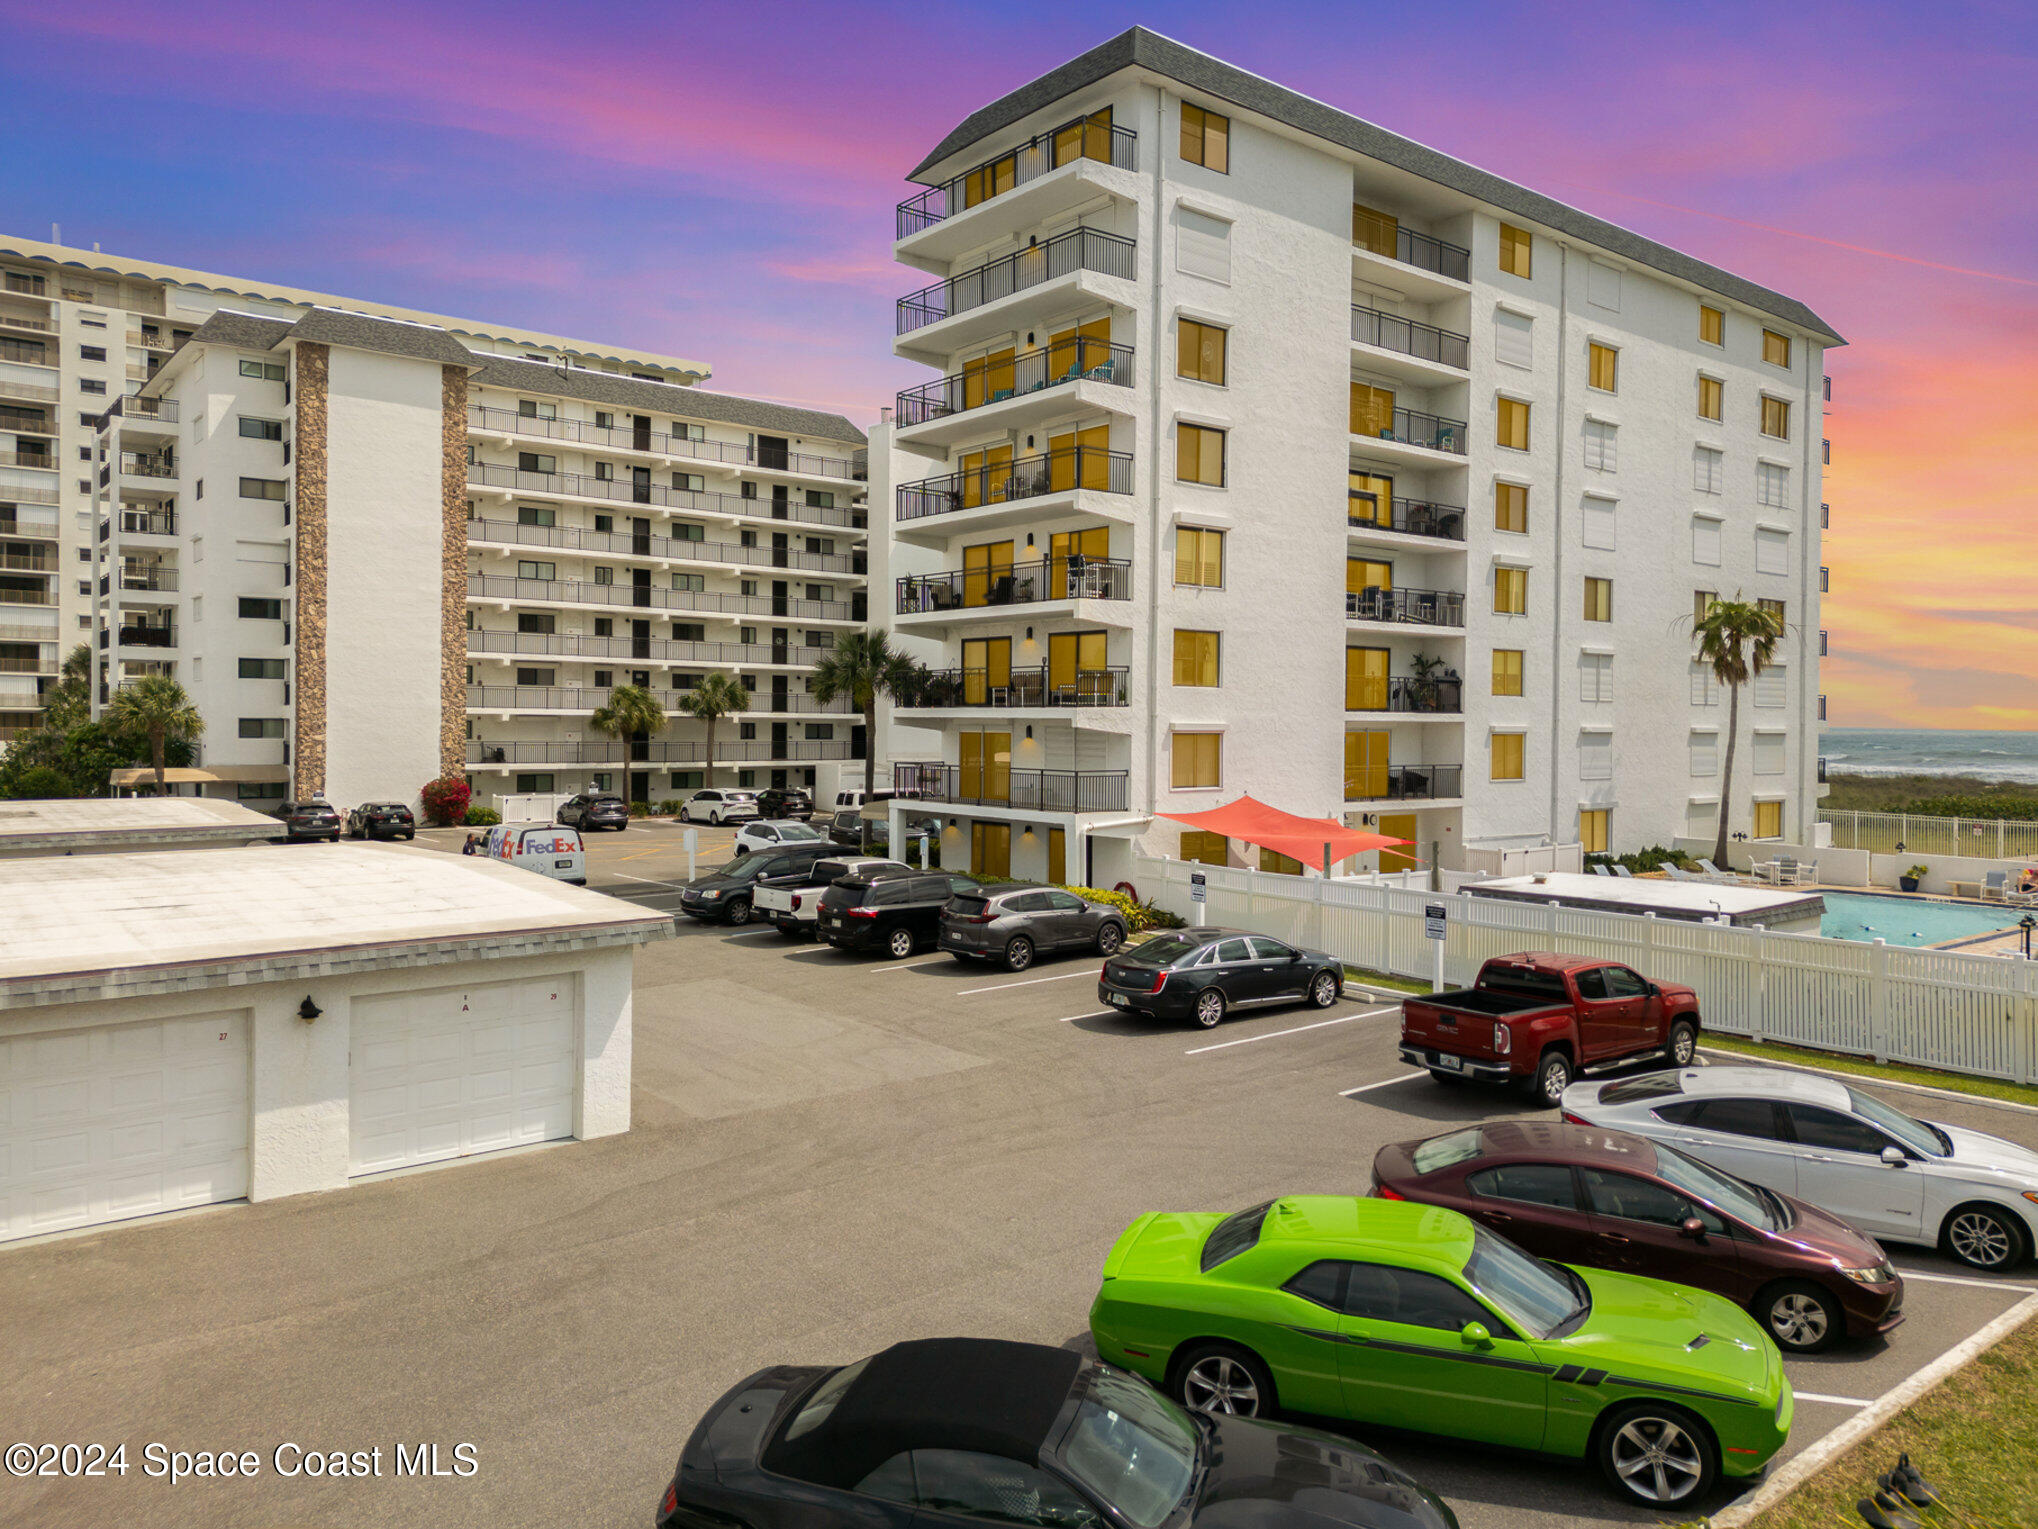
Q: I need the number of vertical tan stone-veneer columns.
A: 2